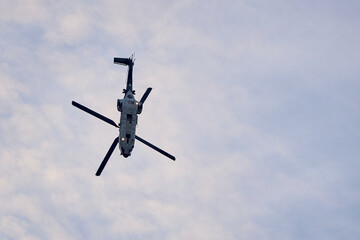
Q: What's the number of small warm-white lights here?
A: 2